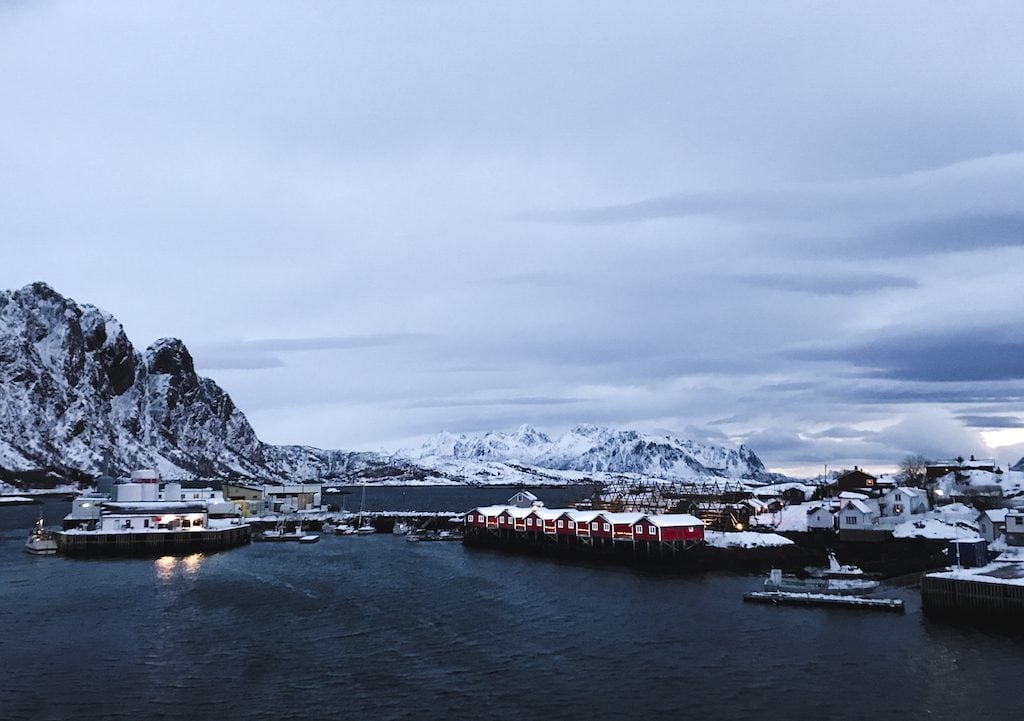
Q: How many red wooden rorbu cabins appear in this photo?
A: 6